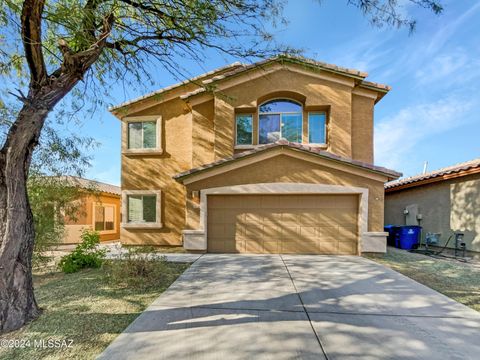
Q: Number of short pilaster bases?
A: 2